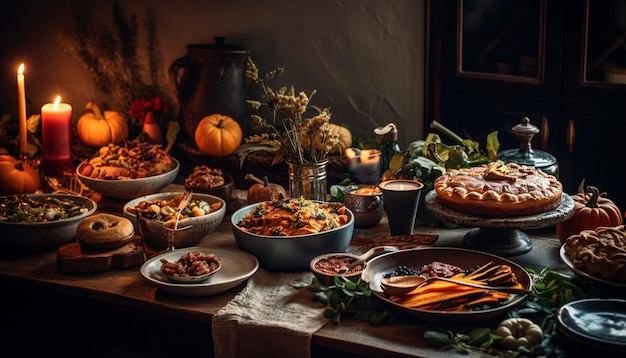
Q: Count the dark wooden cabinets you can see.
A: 1